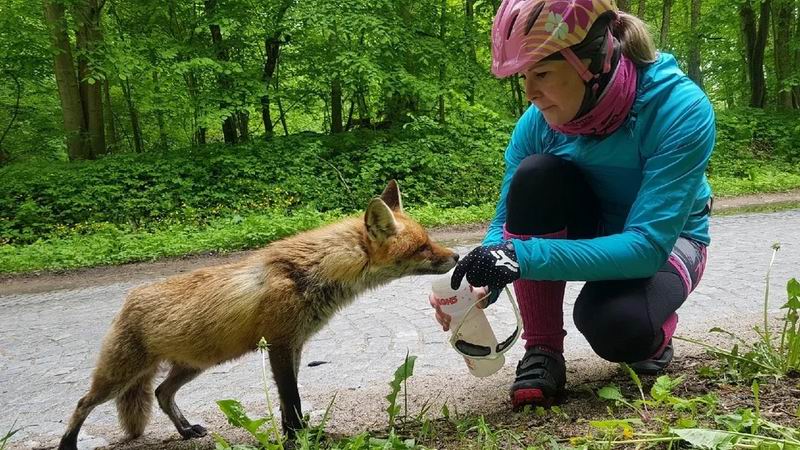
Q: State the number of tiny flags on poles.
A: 0